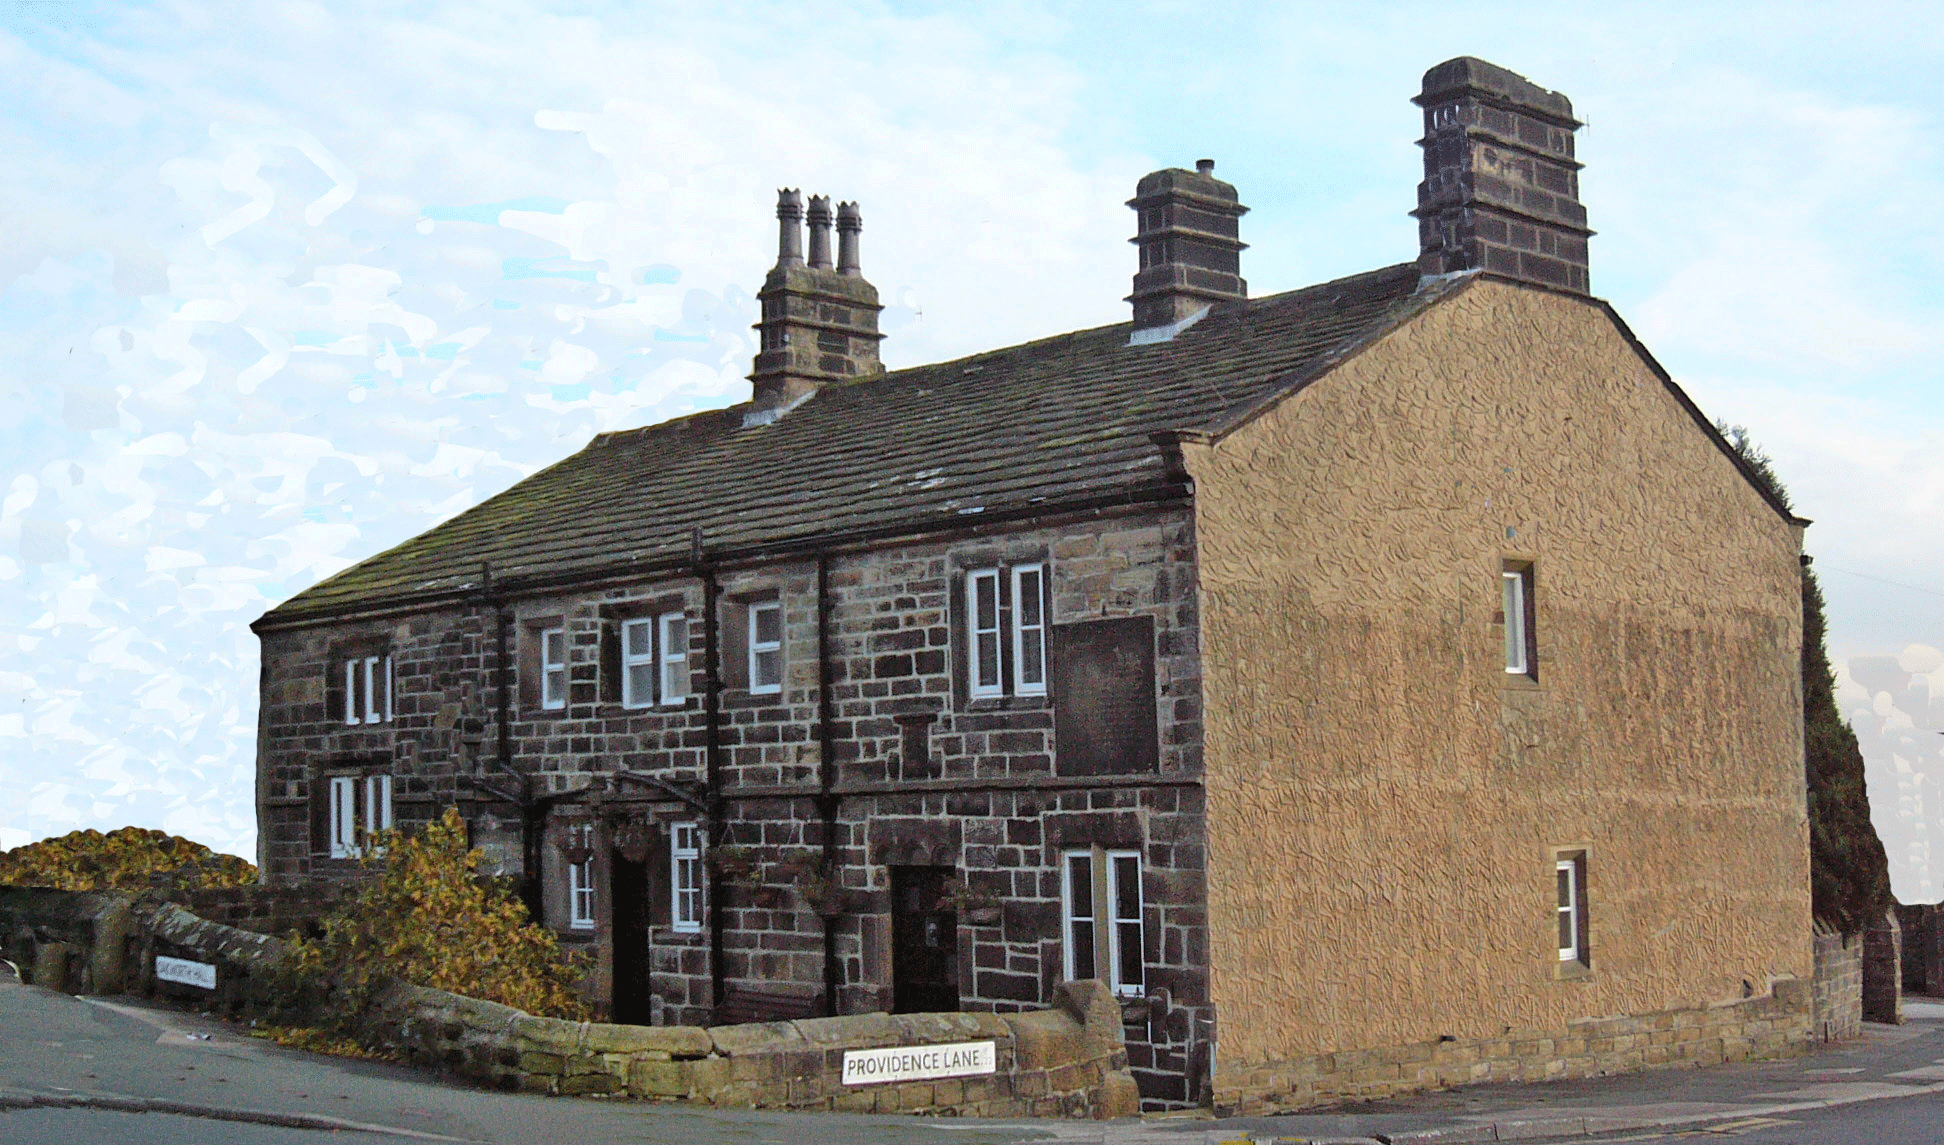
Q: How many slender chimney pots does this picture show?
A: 3